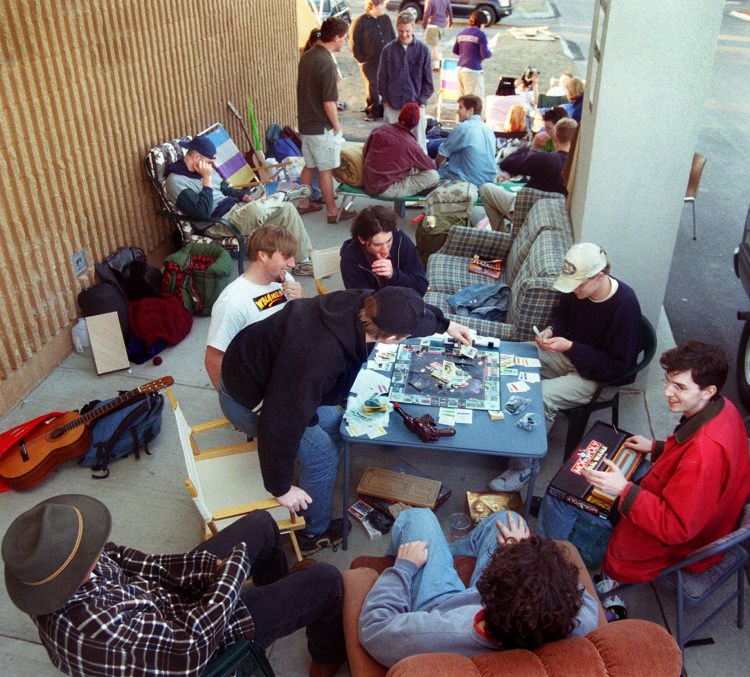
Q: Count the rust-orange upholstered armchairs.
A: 1